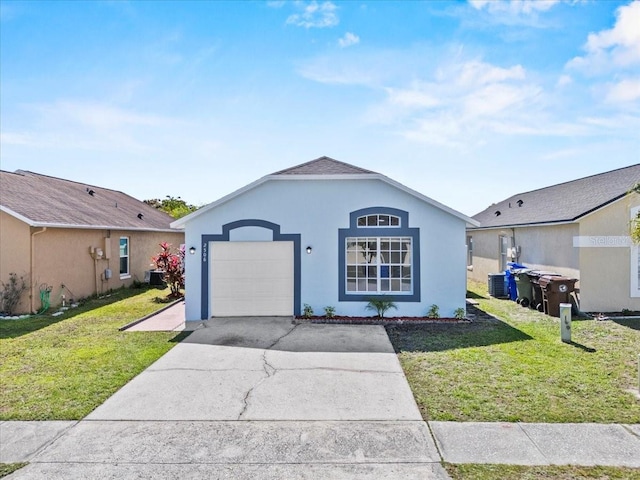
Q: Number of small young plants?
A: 5